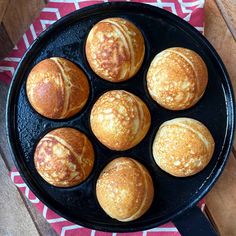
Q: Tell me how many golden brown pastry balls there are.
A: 7